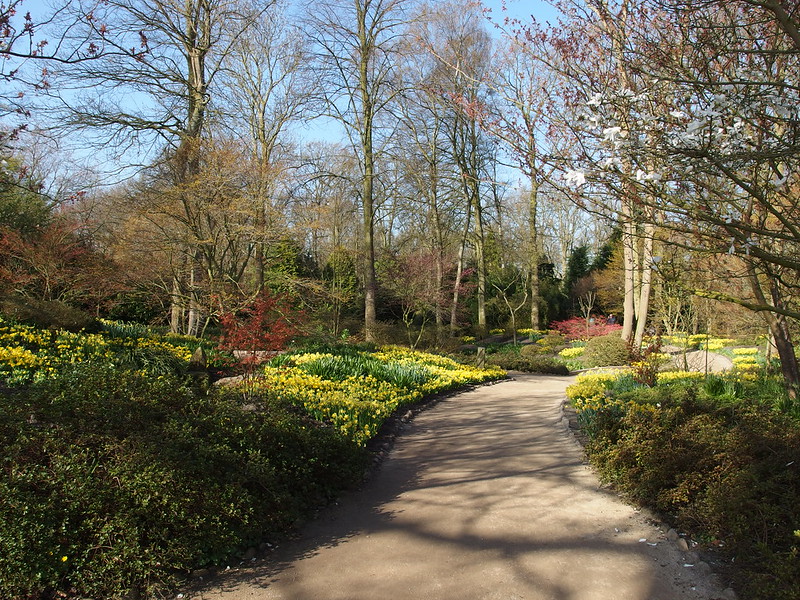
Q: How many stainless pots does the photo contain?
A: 0